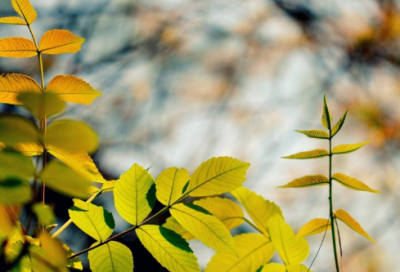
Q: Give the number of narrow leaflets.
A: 9